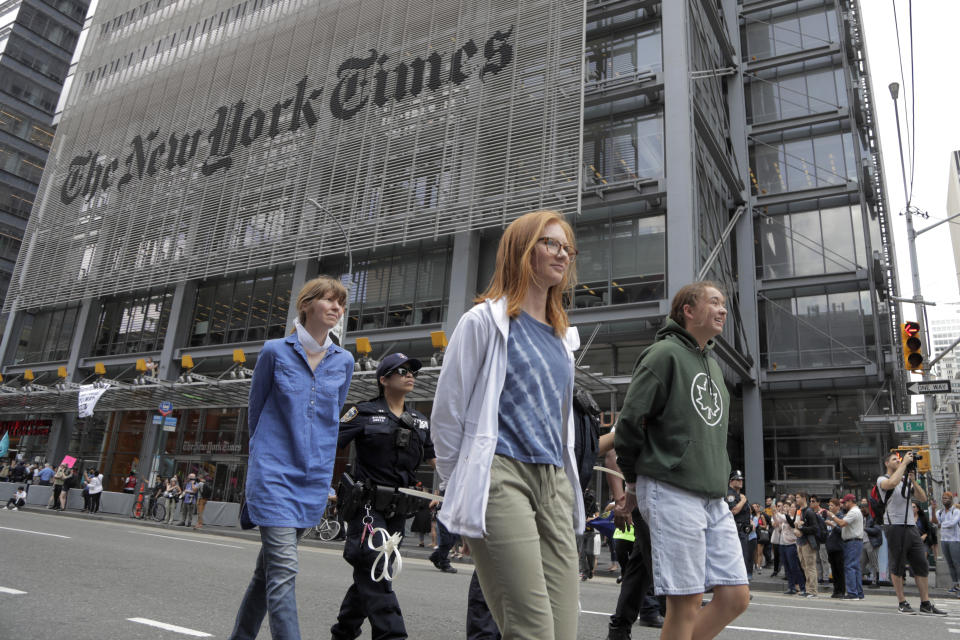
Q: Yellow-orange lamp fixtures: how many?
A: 9